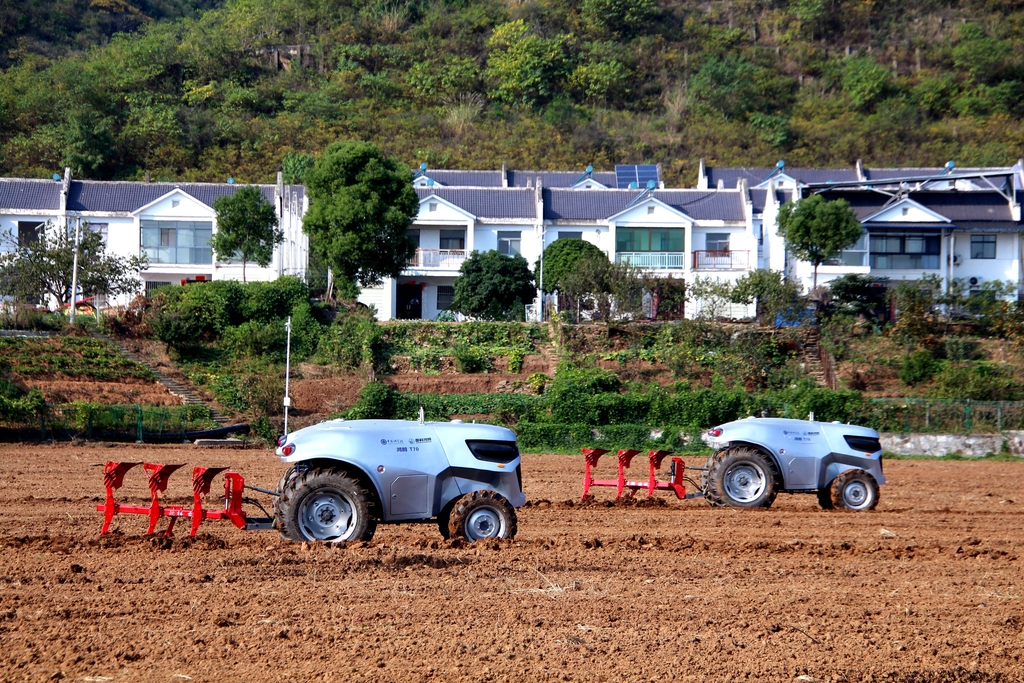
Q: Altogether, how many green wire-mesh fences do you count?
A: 2